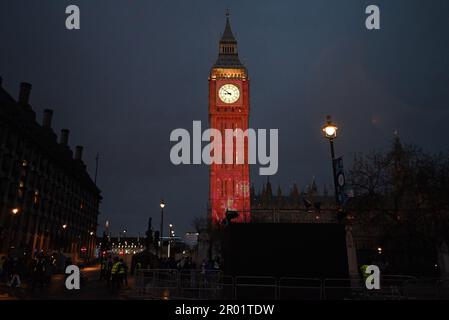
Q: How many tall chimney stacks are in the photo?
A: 4